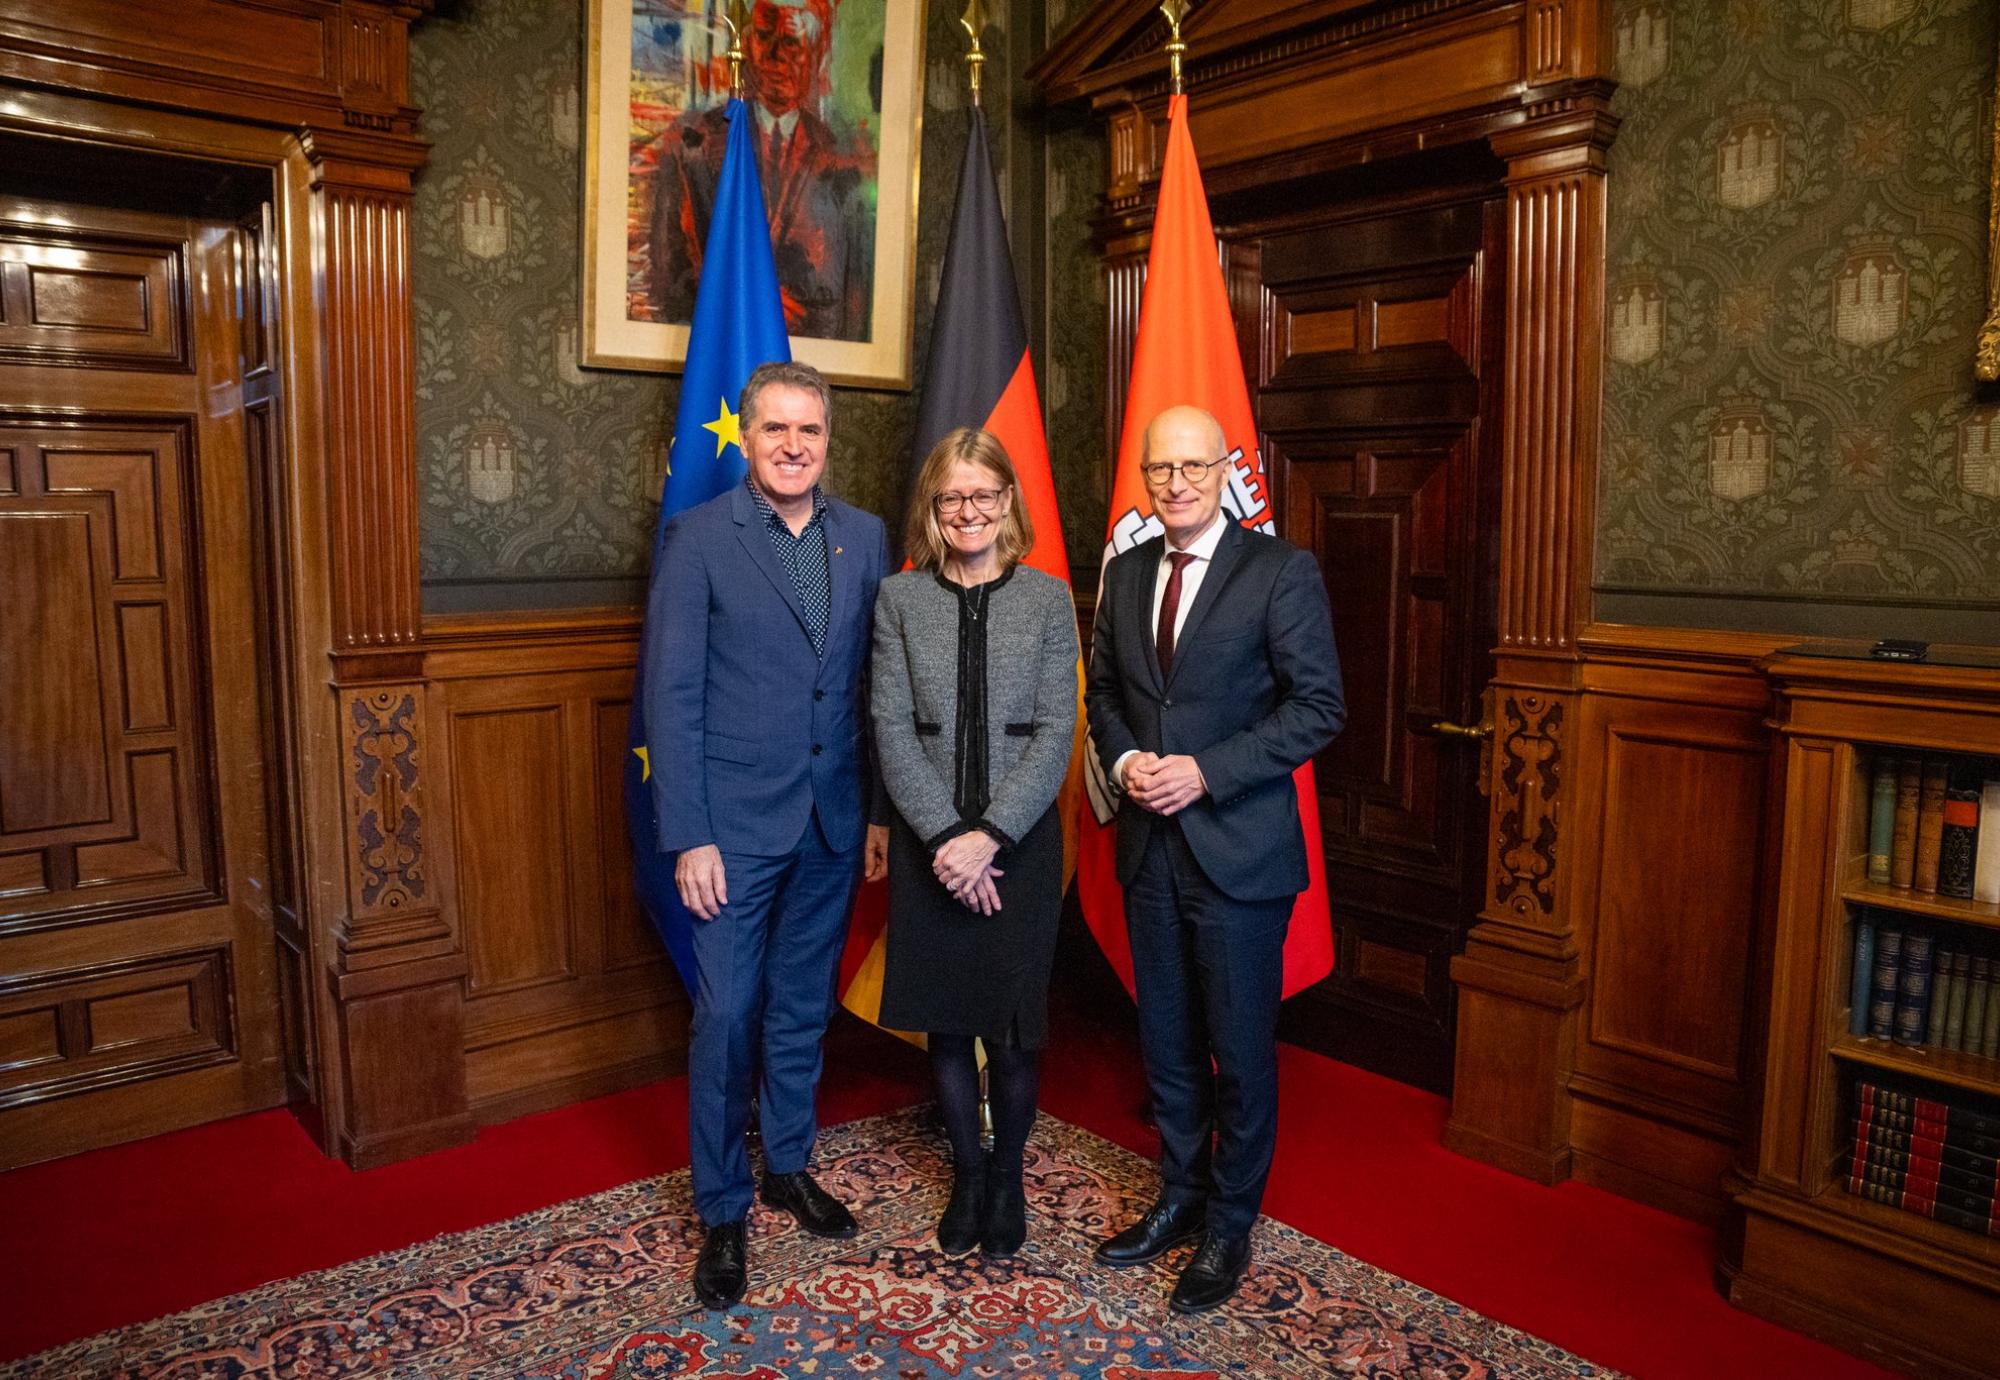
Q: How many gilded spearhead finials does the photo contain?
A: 3